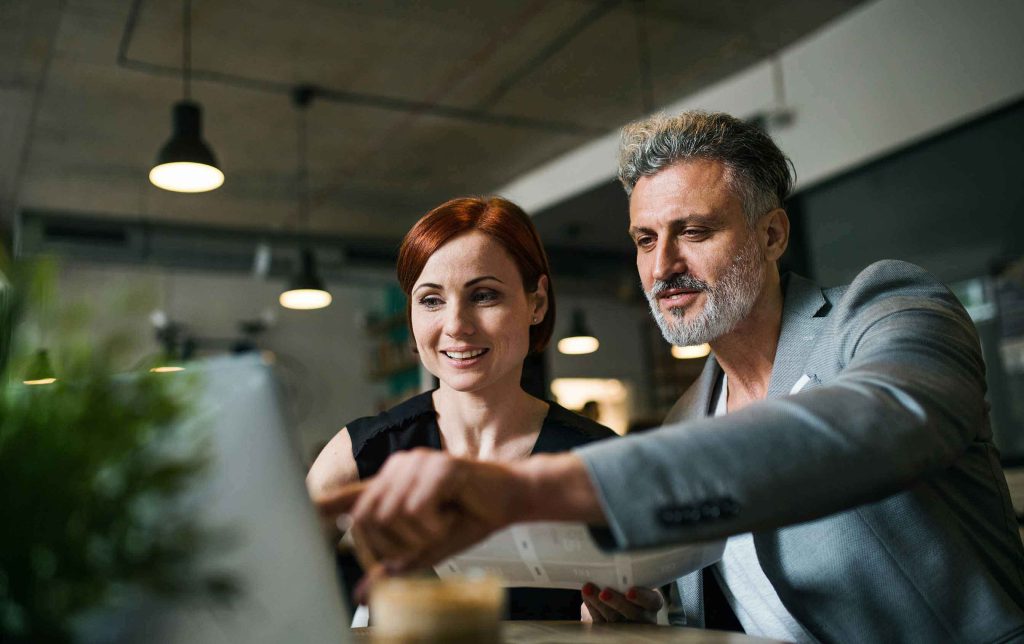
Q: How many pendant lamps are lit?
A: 6